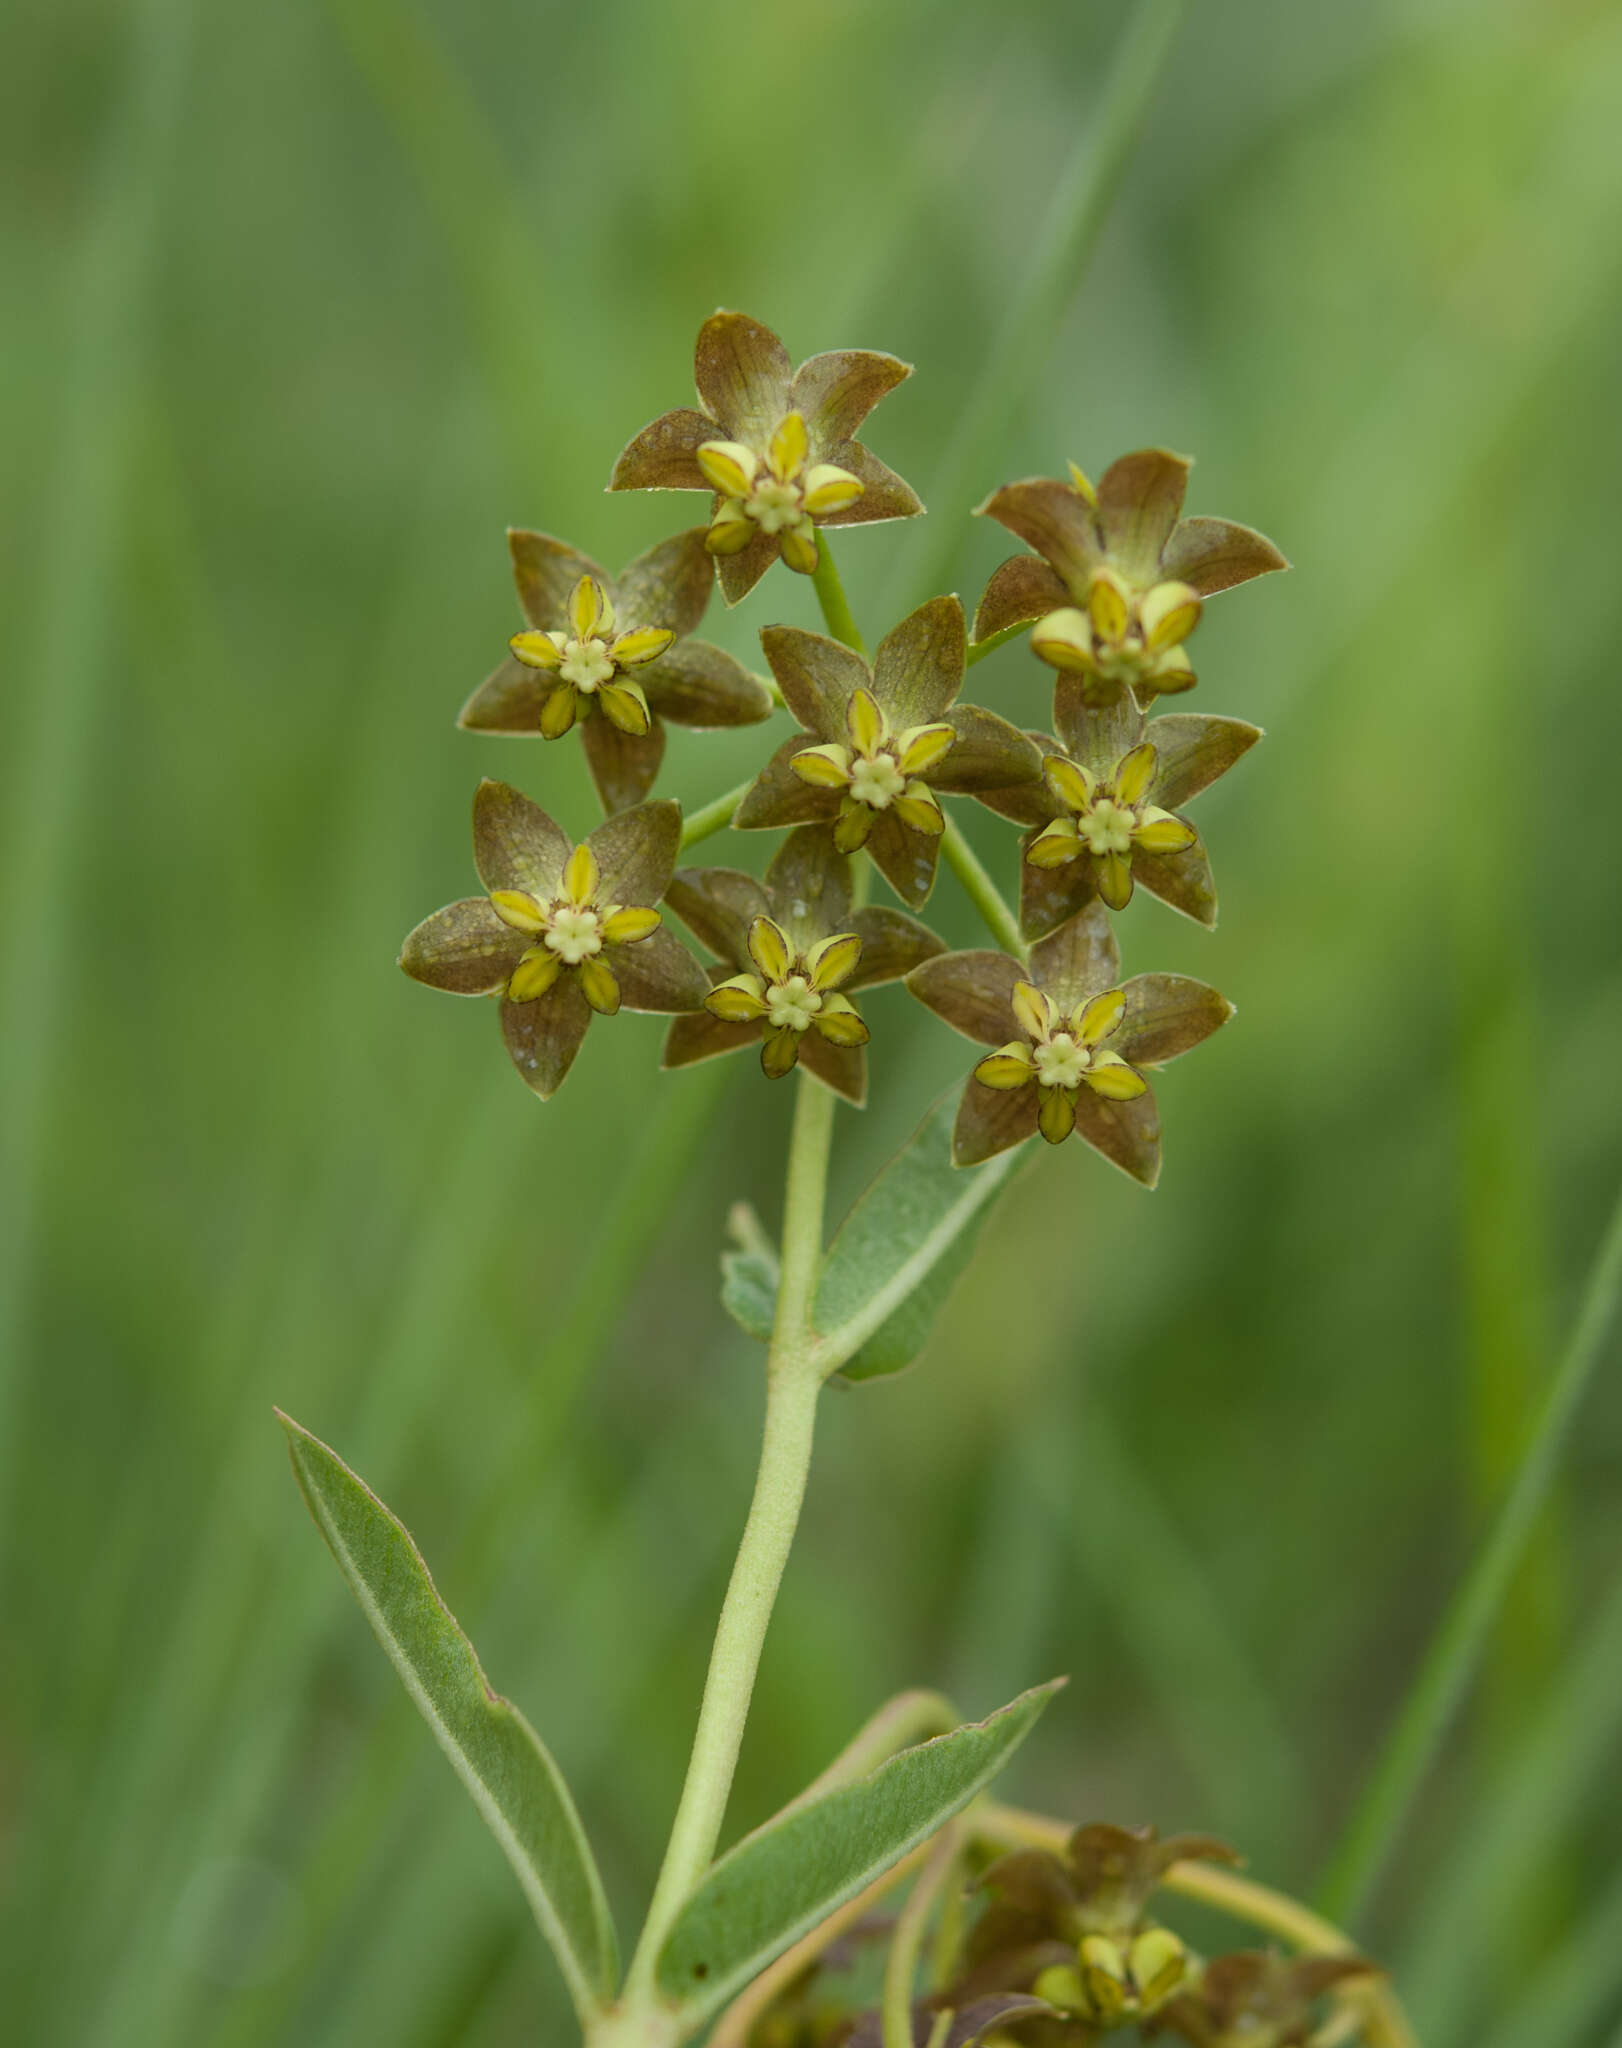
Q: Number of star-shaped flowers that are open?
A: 8